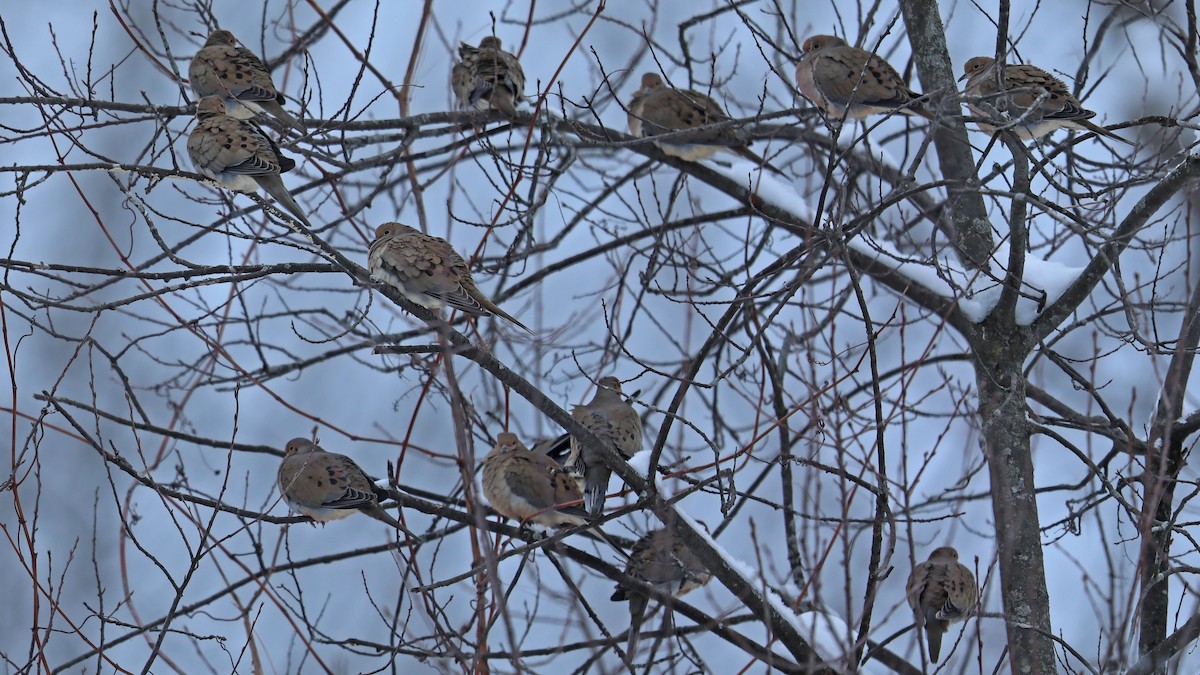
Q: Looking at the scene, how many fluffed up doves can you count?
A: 12